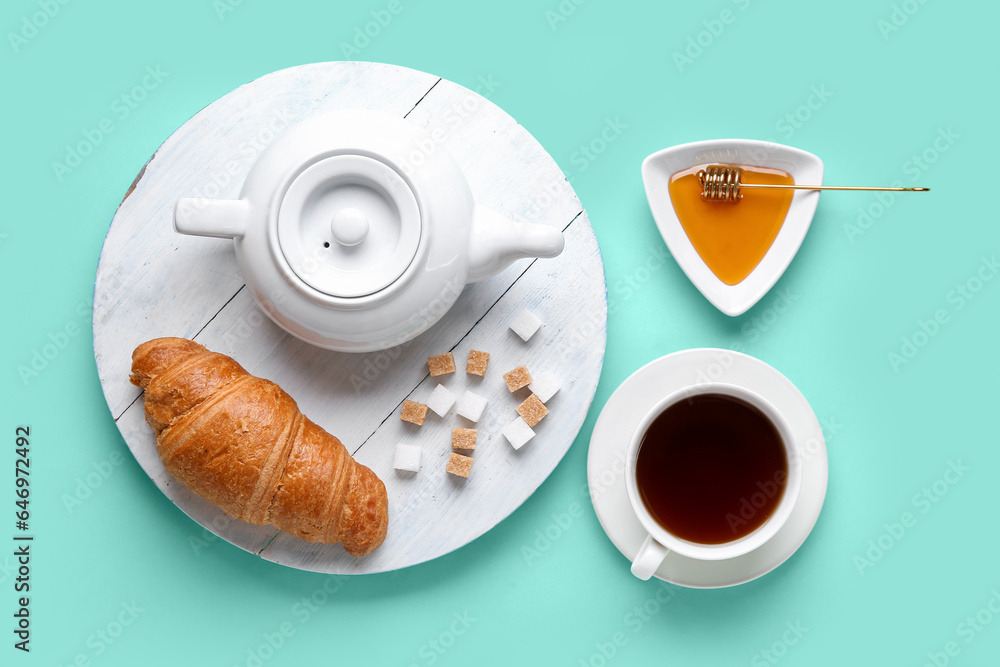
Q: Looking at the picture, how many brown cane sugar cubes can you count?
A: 7